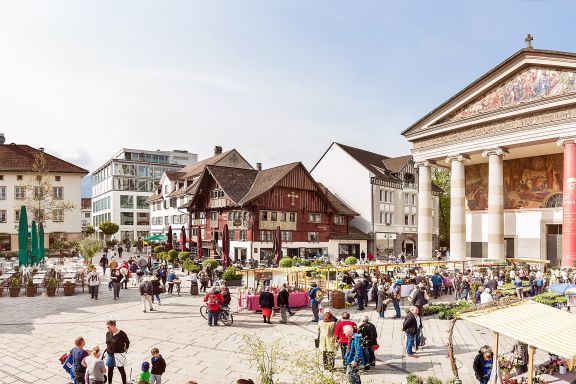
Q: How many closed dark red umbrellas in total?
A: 5